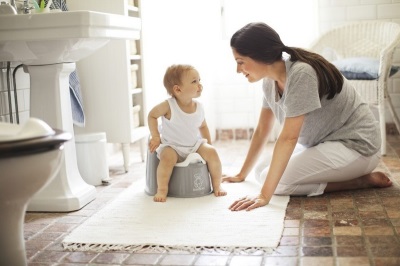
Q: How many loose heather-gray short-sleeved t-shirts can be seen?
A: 1